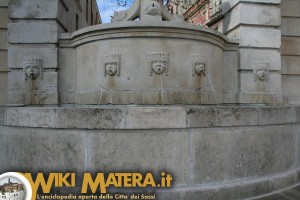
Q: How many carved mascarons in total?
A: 5